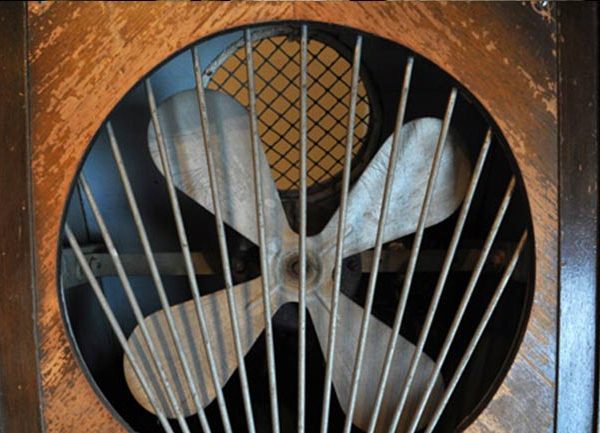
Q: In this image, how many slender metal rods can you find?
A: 13